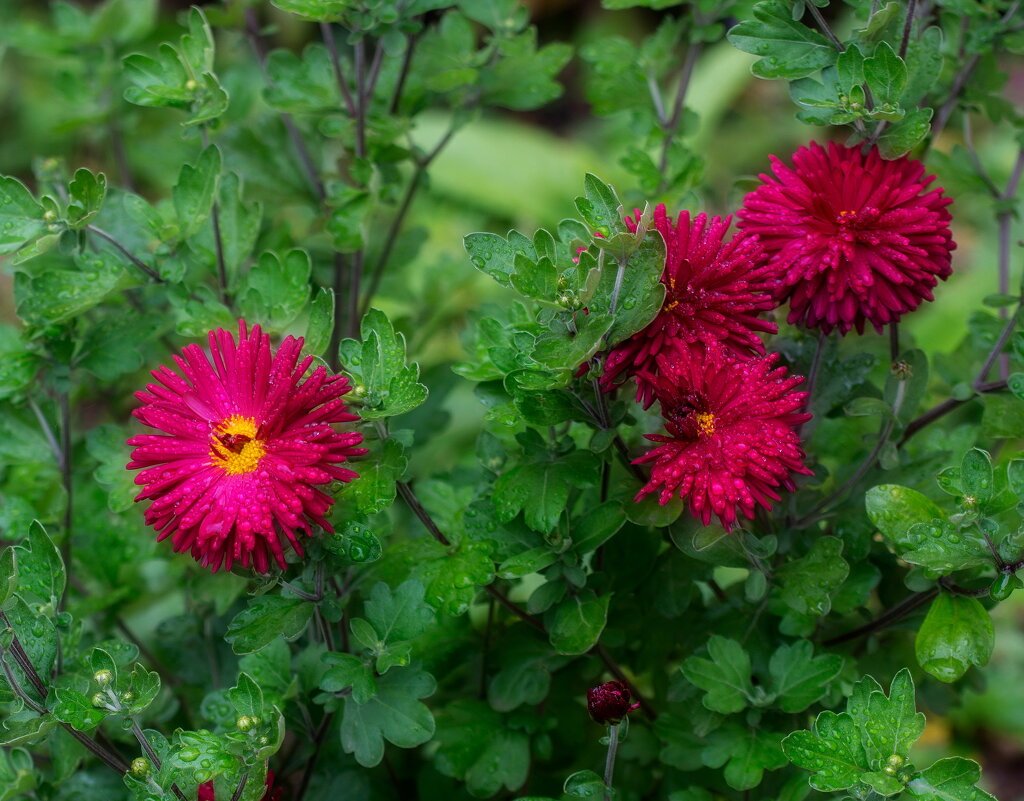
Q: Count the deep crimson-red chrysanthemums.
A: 4